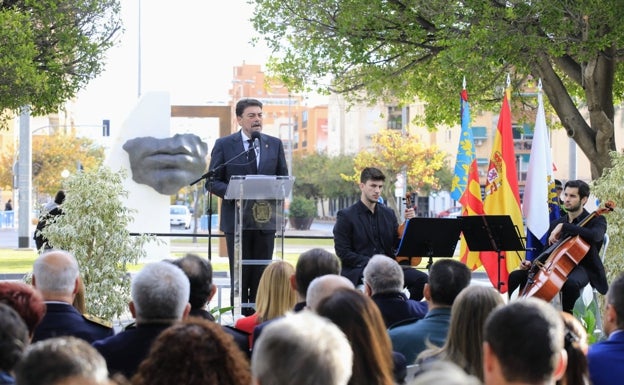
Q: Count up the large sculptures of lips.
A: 1